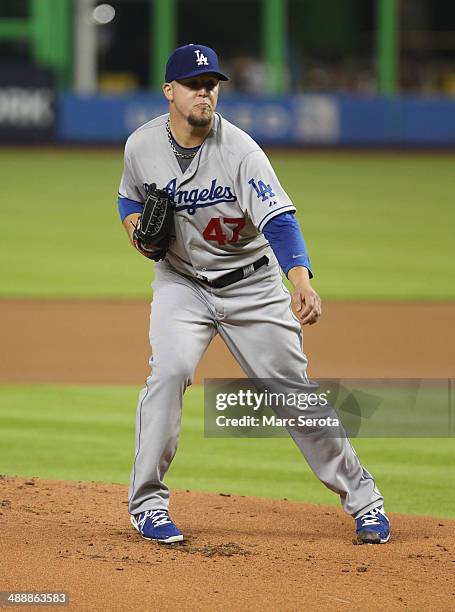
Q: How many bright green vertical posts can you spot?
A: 4